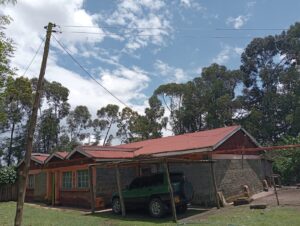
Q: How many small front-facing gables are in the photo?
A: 3